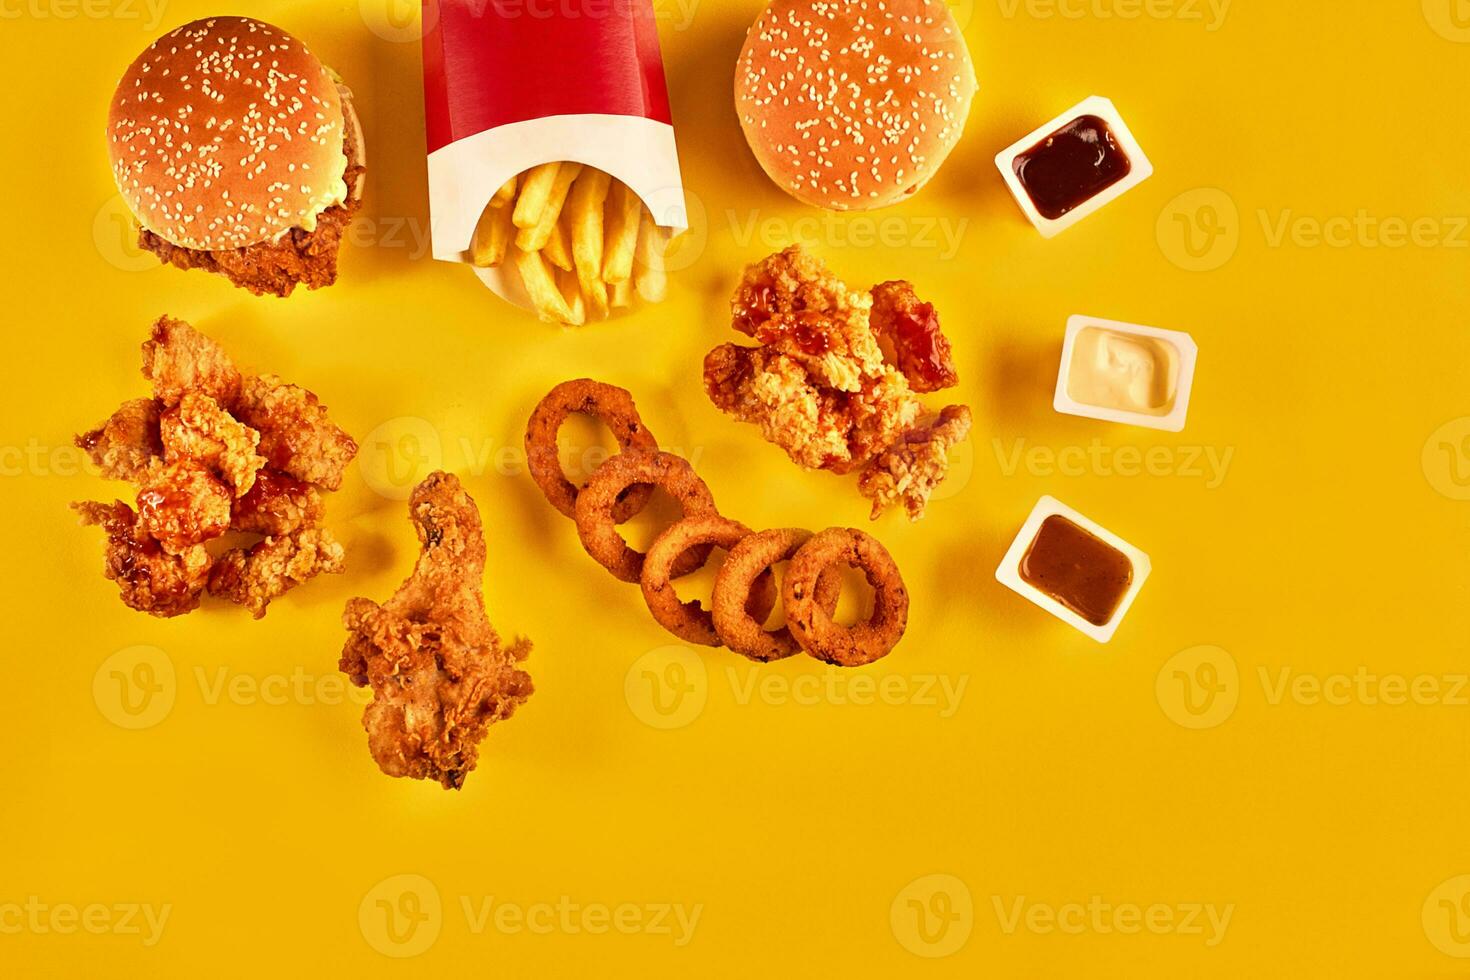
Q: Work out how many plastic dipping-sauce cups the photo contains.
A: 3